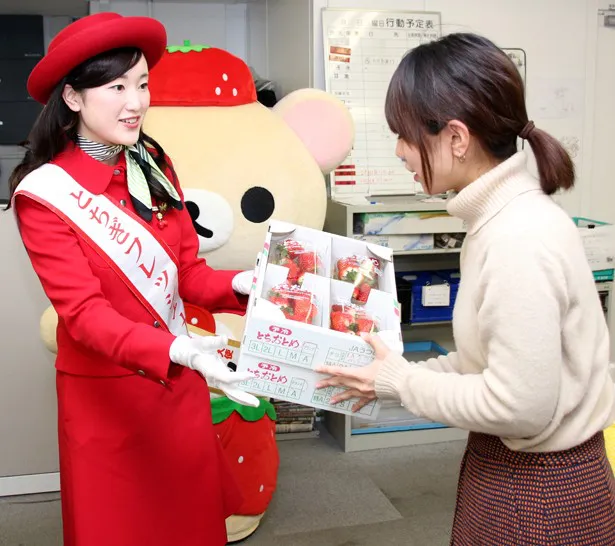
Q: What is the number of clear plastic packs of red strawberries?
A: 4